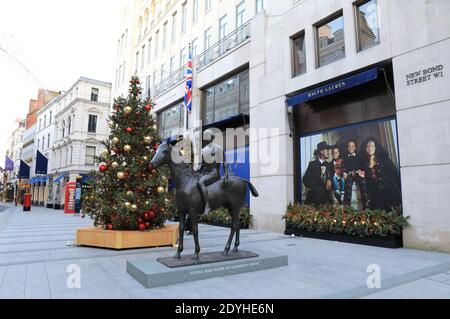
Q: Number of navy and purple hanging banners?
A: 3